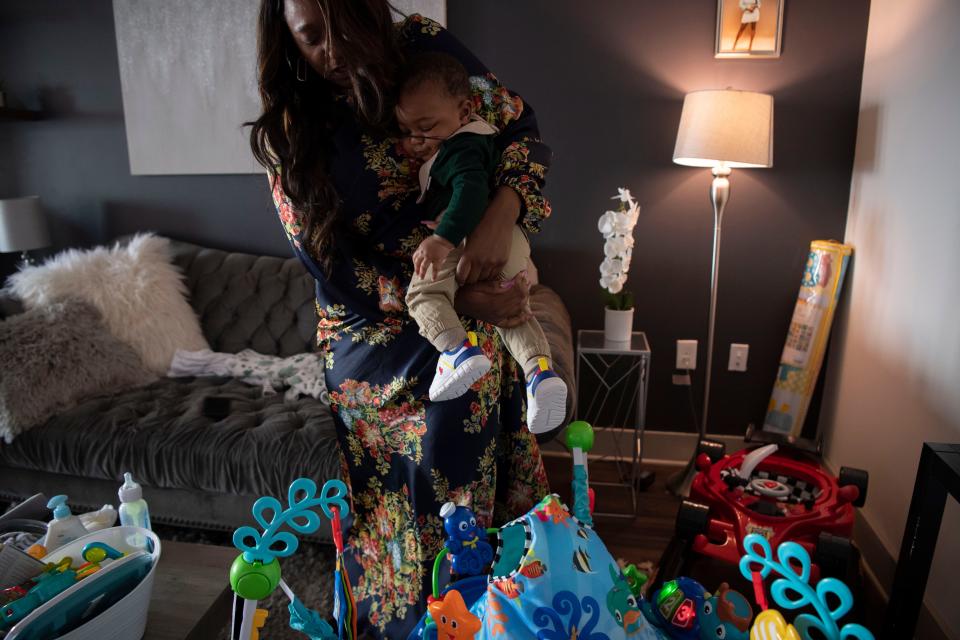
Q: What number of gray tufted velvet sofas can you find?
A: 1